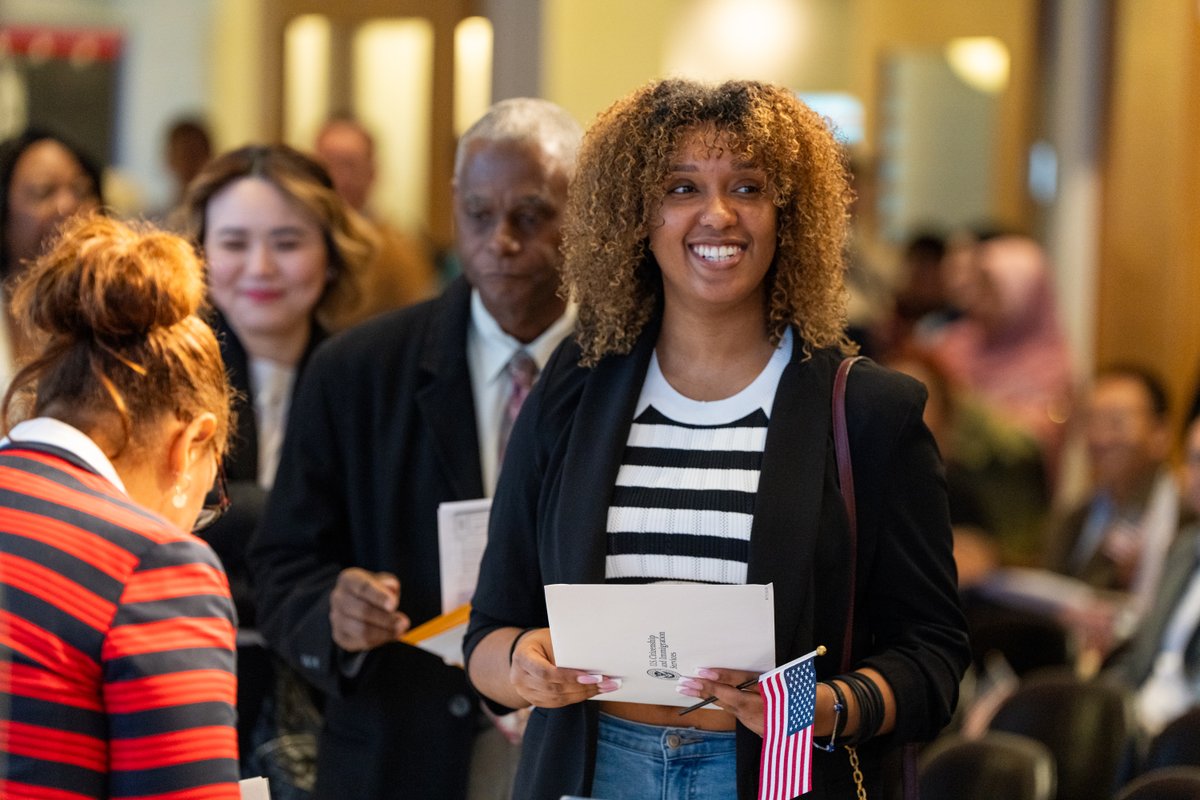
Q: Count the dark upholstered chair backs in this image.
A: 4